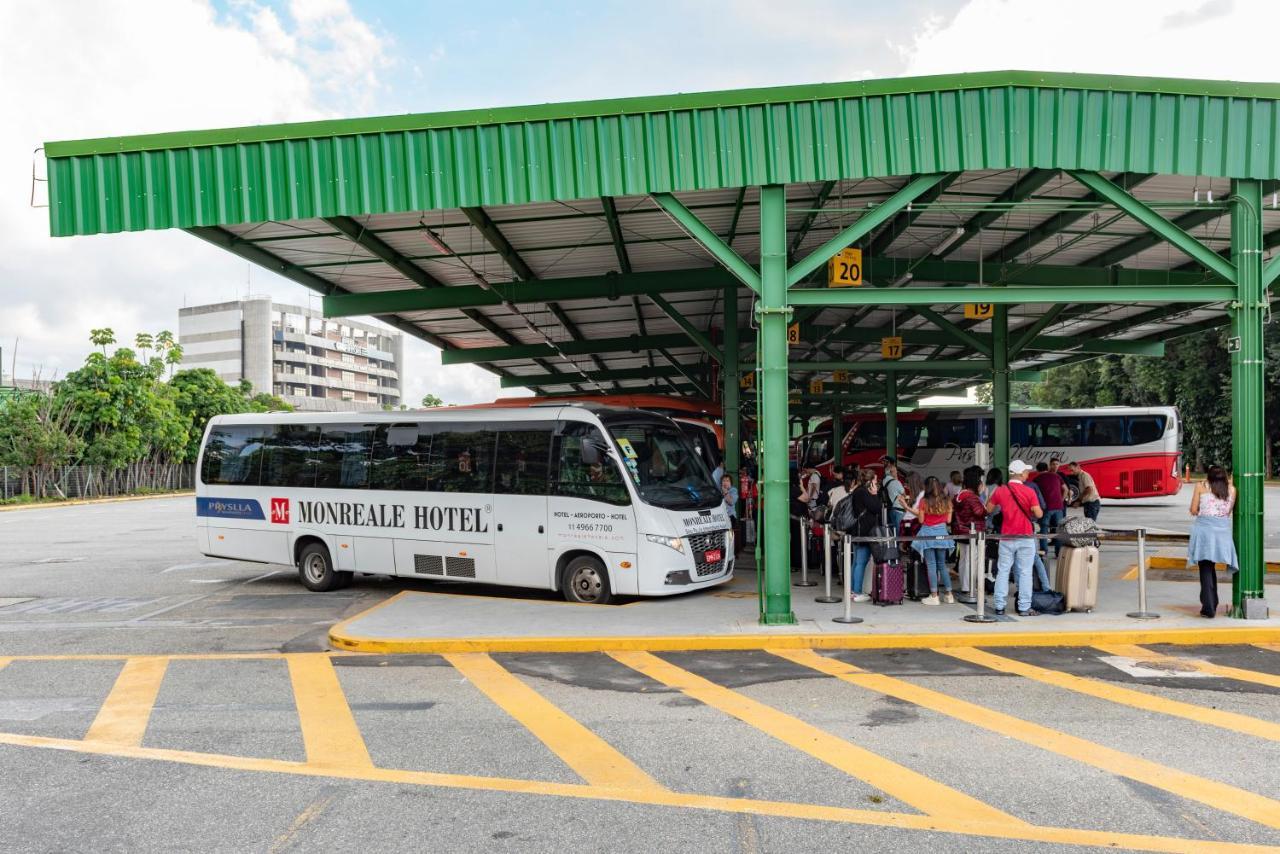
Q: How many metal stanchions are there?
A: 6